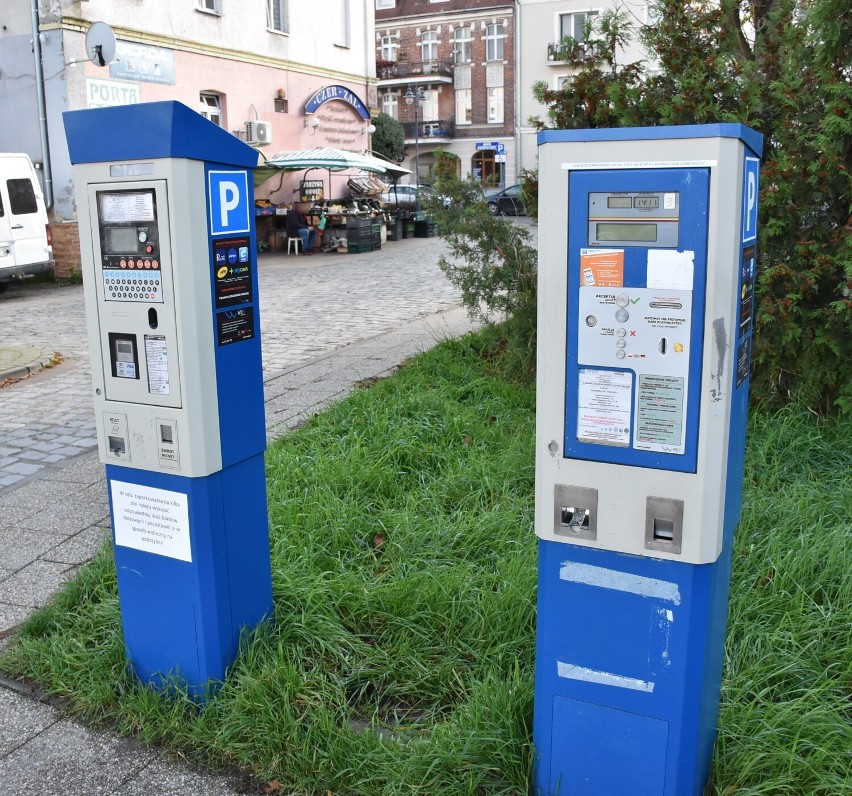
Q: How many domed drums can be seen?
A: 0